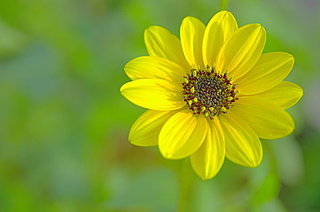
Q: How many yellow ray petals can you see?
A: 13